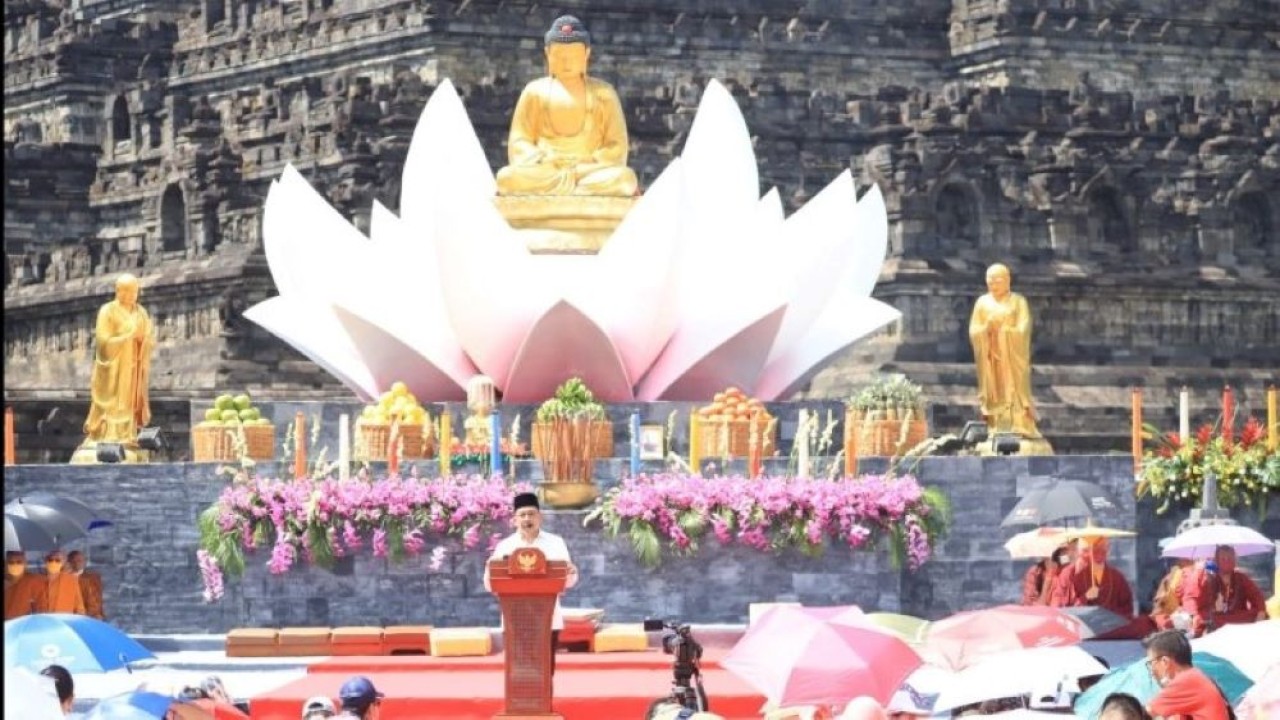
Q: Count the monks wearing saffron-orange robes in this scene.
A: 3